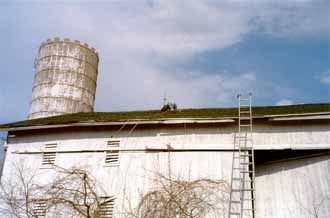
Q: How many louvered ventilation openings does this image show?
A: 4